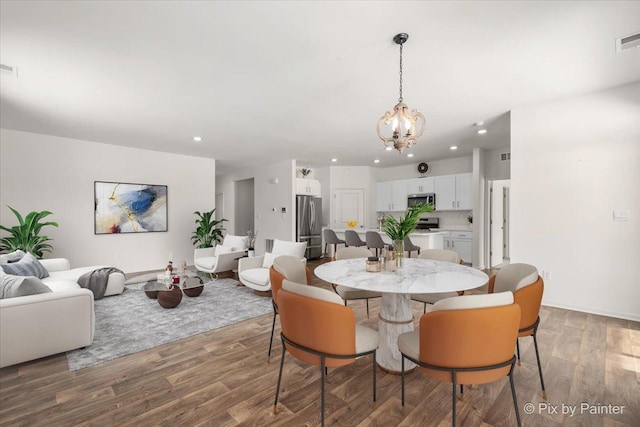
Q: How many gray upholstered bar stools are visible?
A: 4